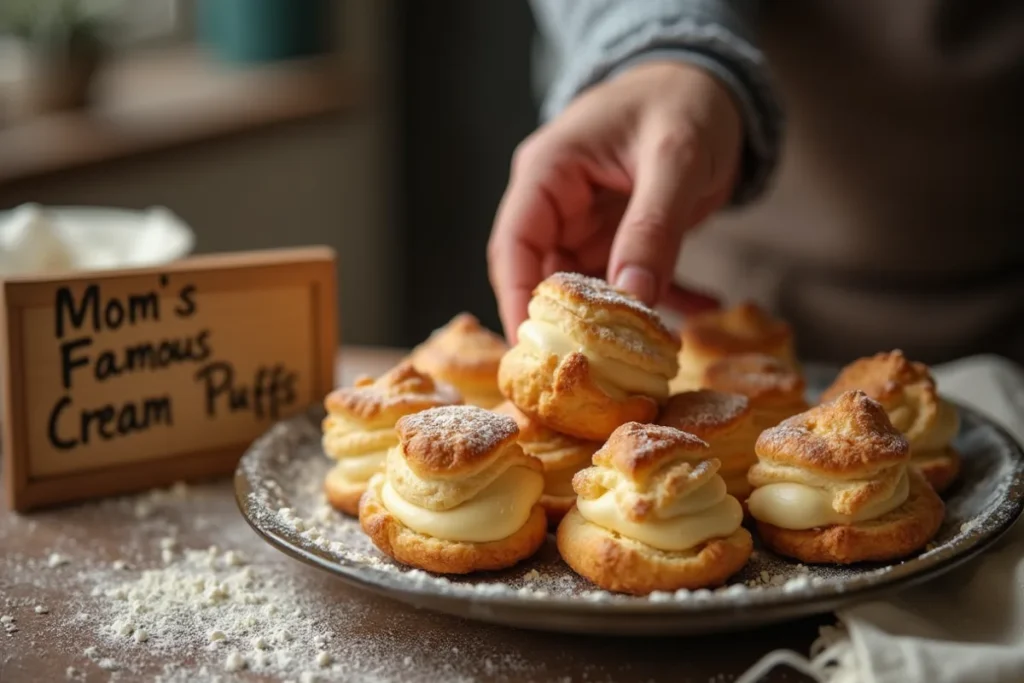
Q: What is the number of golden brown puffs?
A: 11